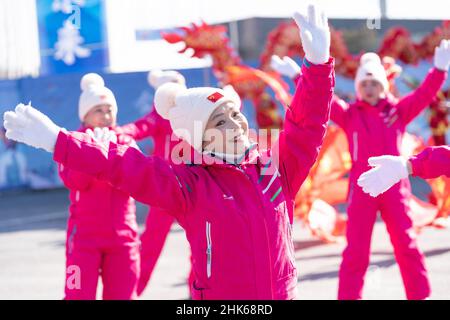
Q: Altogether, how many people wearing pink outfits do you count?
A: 5